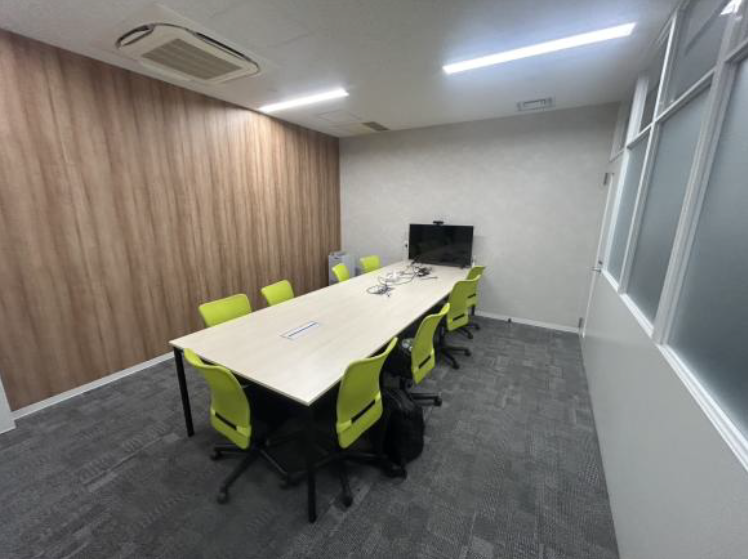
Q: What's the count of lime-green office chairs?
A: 9